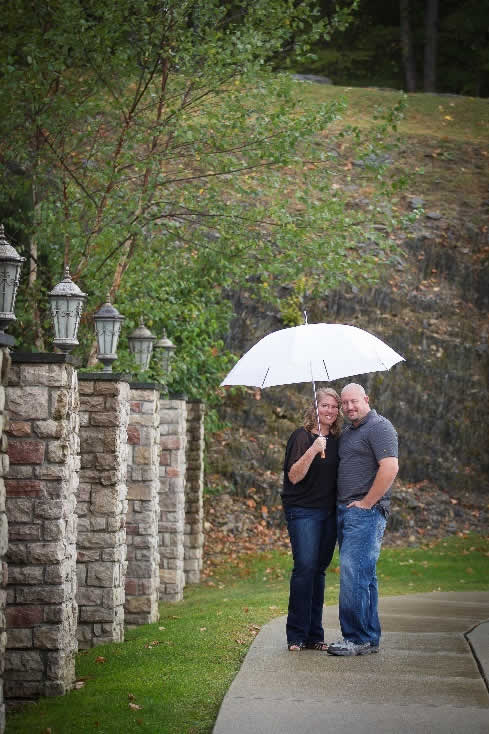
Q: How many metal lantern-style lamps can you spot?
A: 5